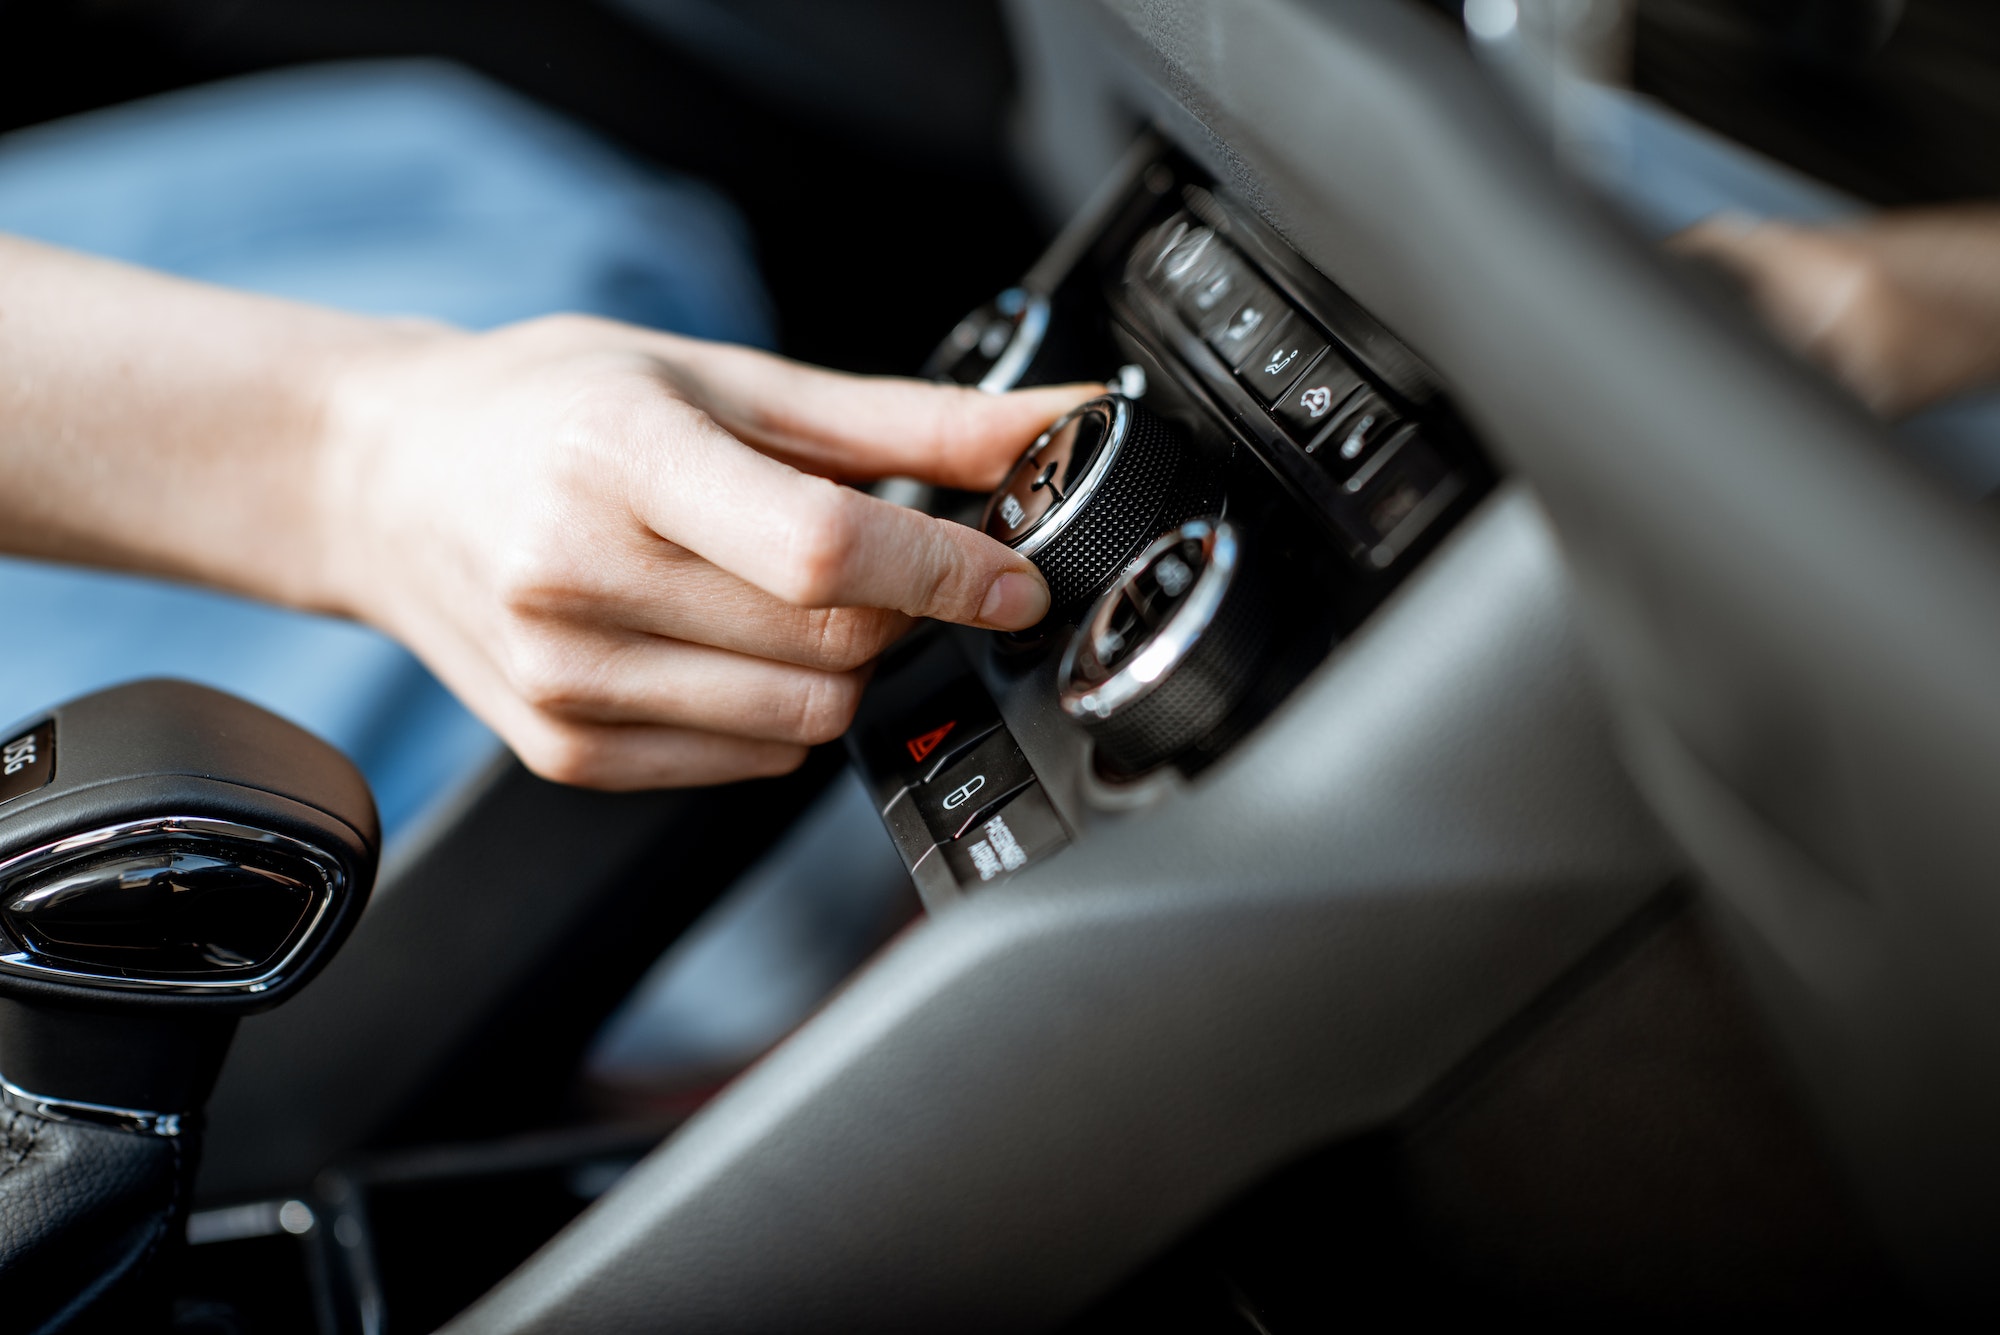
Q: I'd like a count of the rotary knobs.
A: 3